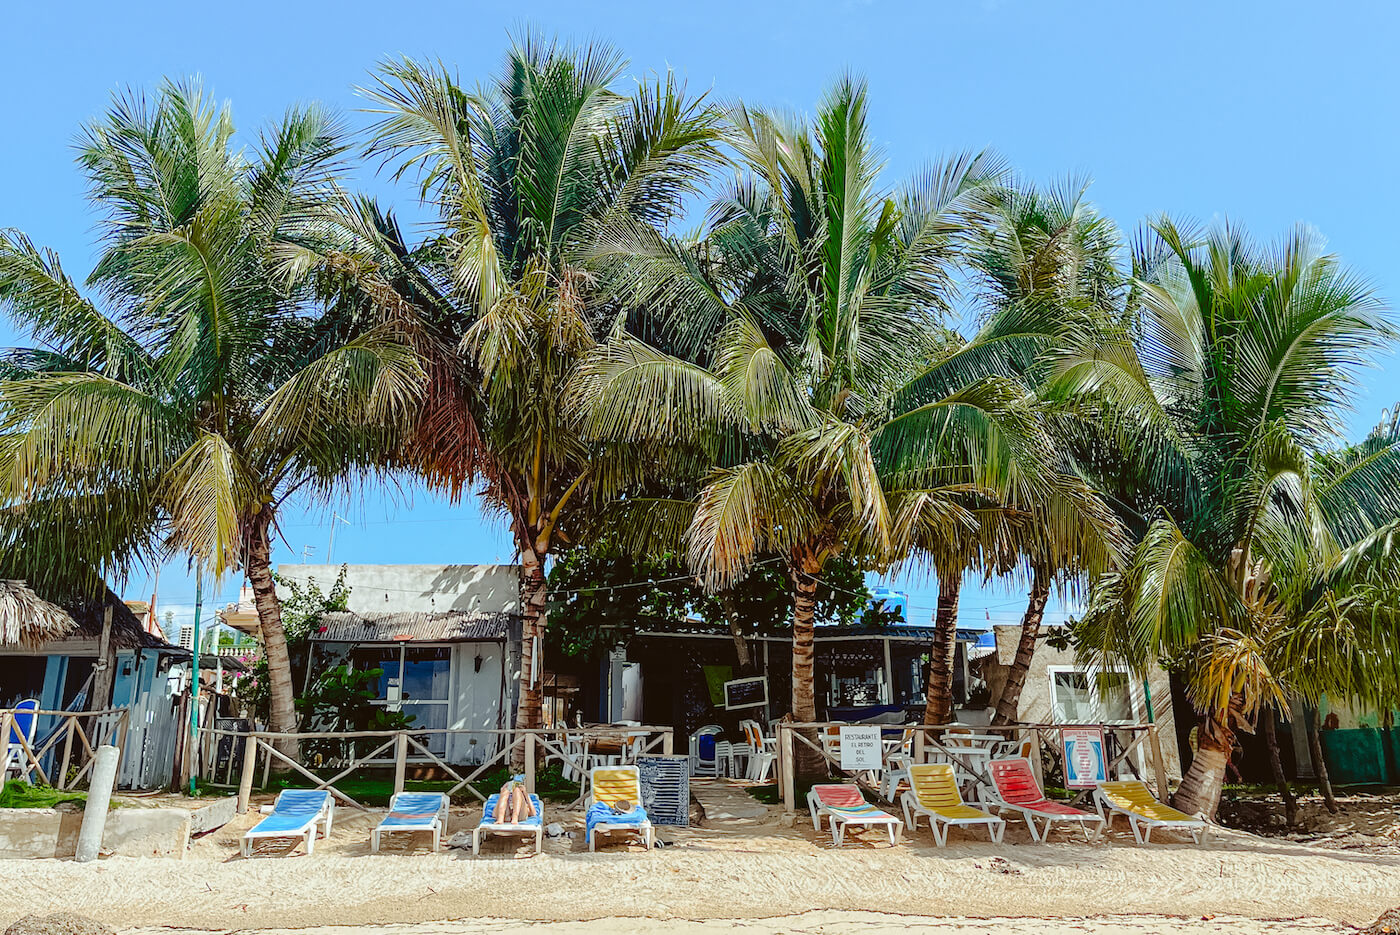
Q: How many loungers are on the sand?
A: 8